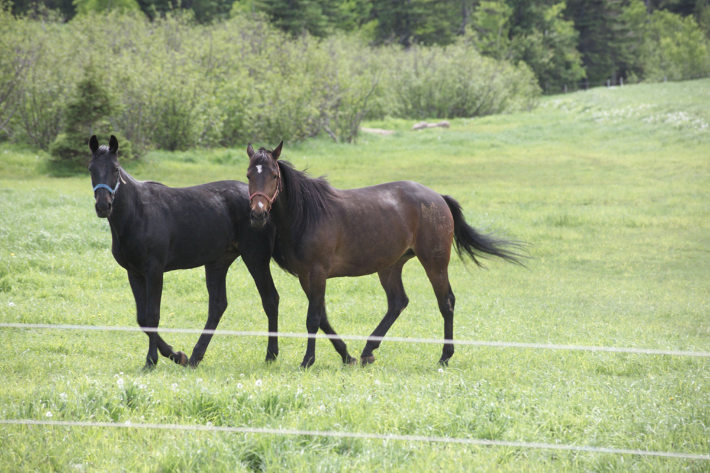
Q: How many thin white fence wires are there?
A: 2